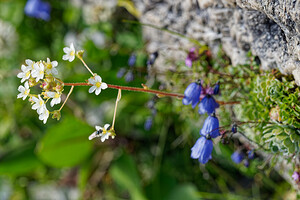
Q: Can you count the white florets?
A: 11